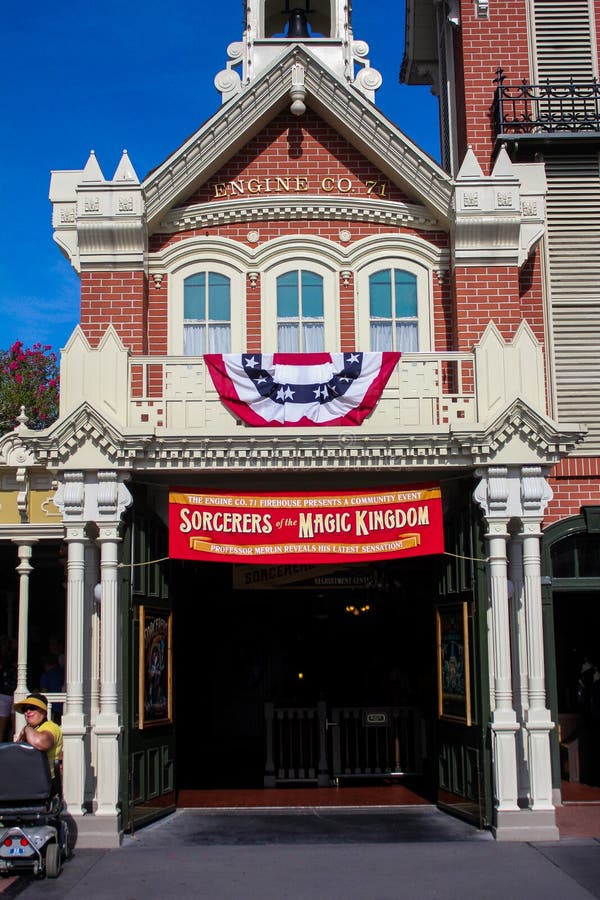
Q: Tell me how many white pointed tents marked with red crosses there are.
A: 0